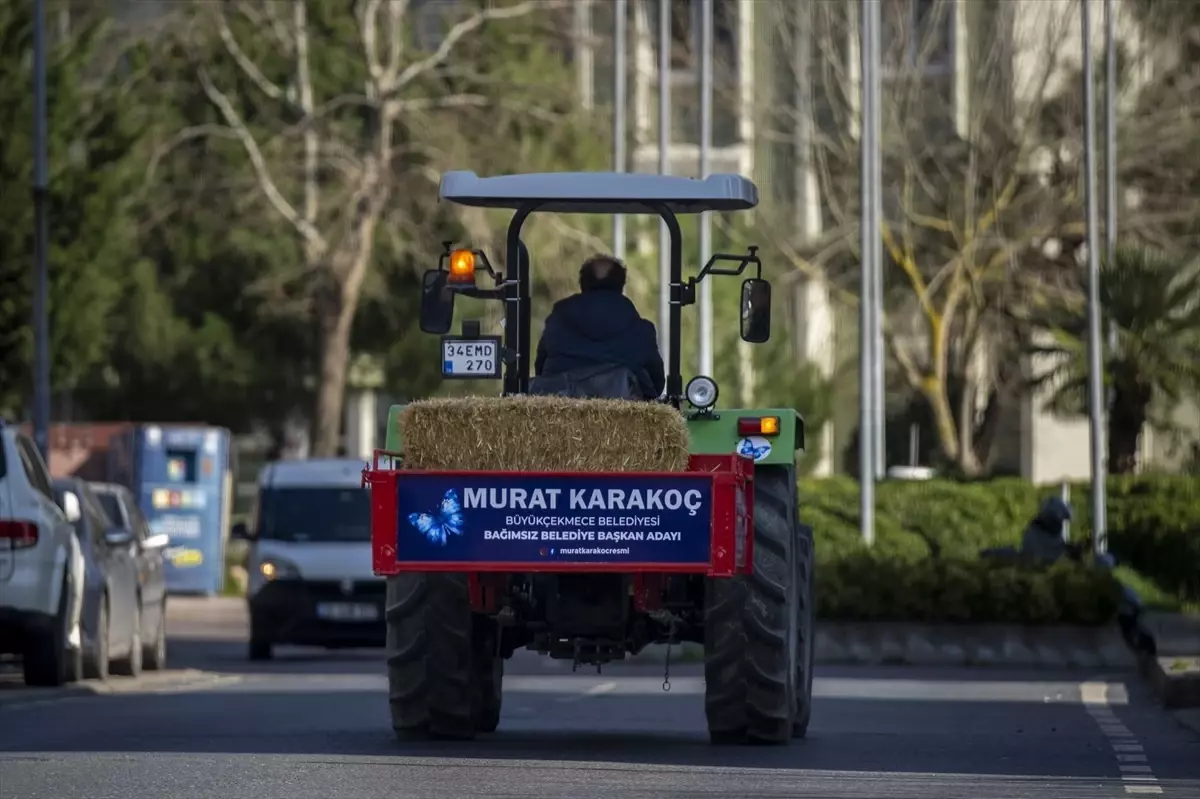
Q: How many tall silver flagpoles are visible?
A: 7